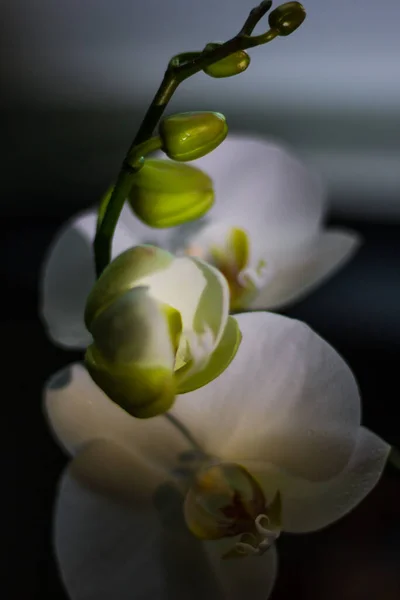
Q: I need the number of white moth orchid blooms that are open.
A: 2